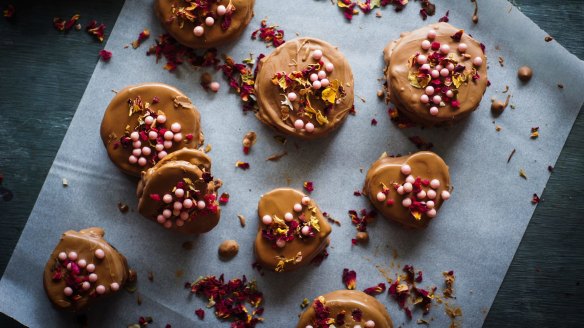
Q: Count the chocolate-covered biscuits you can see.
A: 9